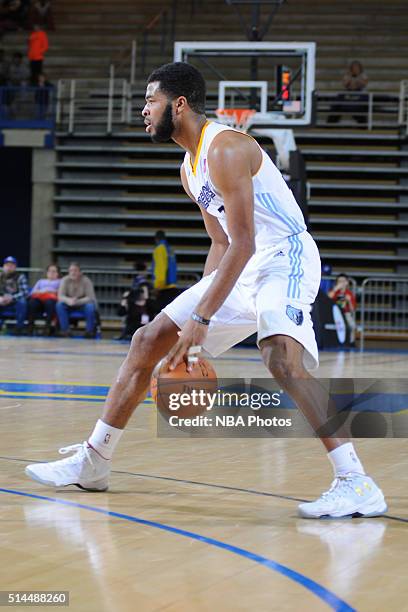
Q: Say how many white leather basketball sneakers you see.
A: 2